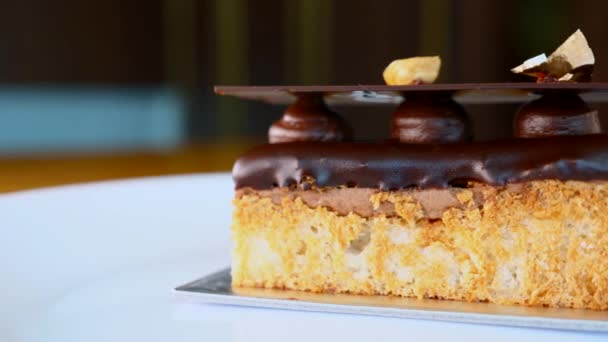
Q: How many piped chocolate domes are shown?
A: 3